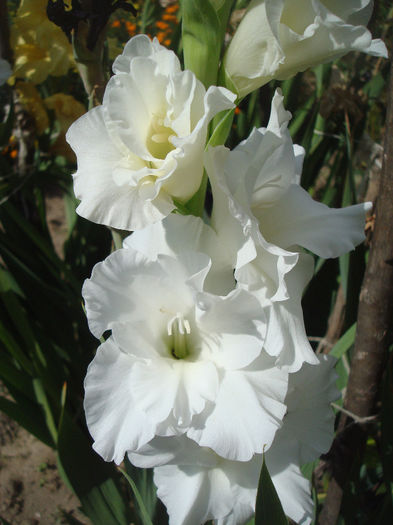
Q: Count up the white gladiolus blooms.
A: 5